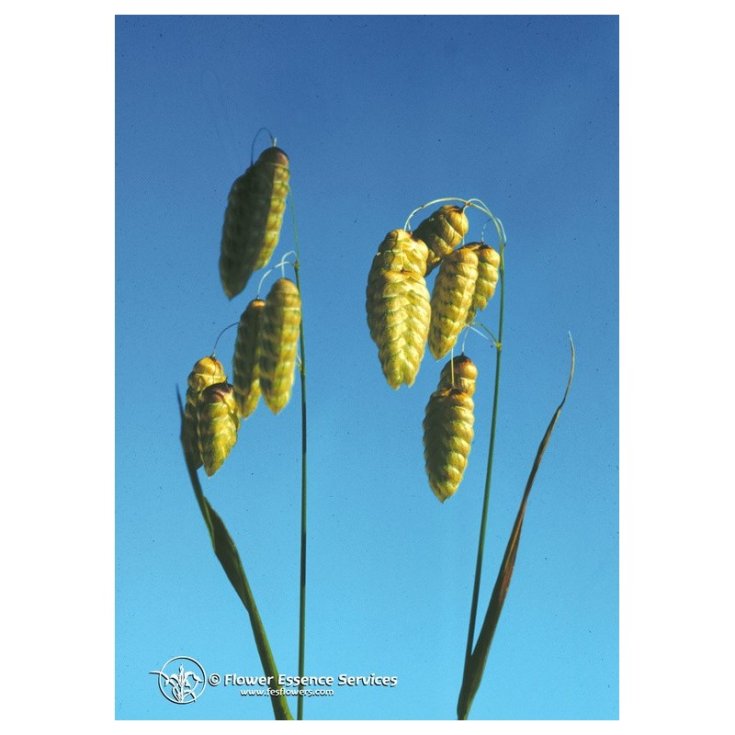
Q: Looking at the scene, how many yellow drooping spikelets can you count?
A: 13